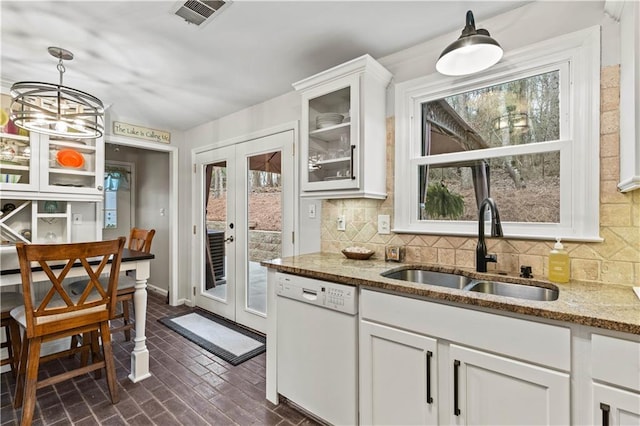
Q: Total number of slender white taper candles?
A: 0